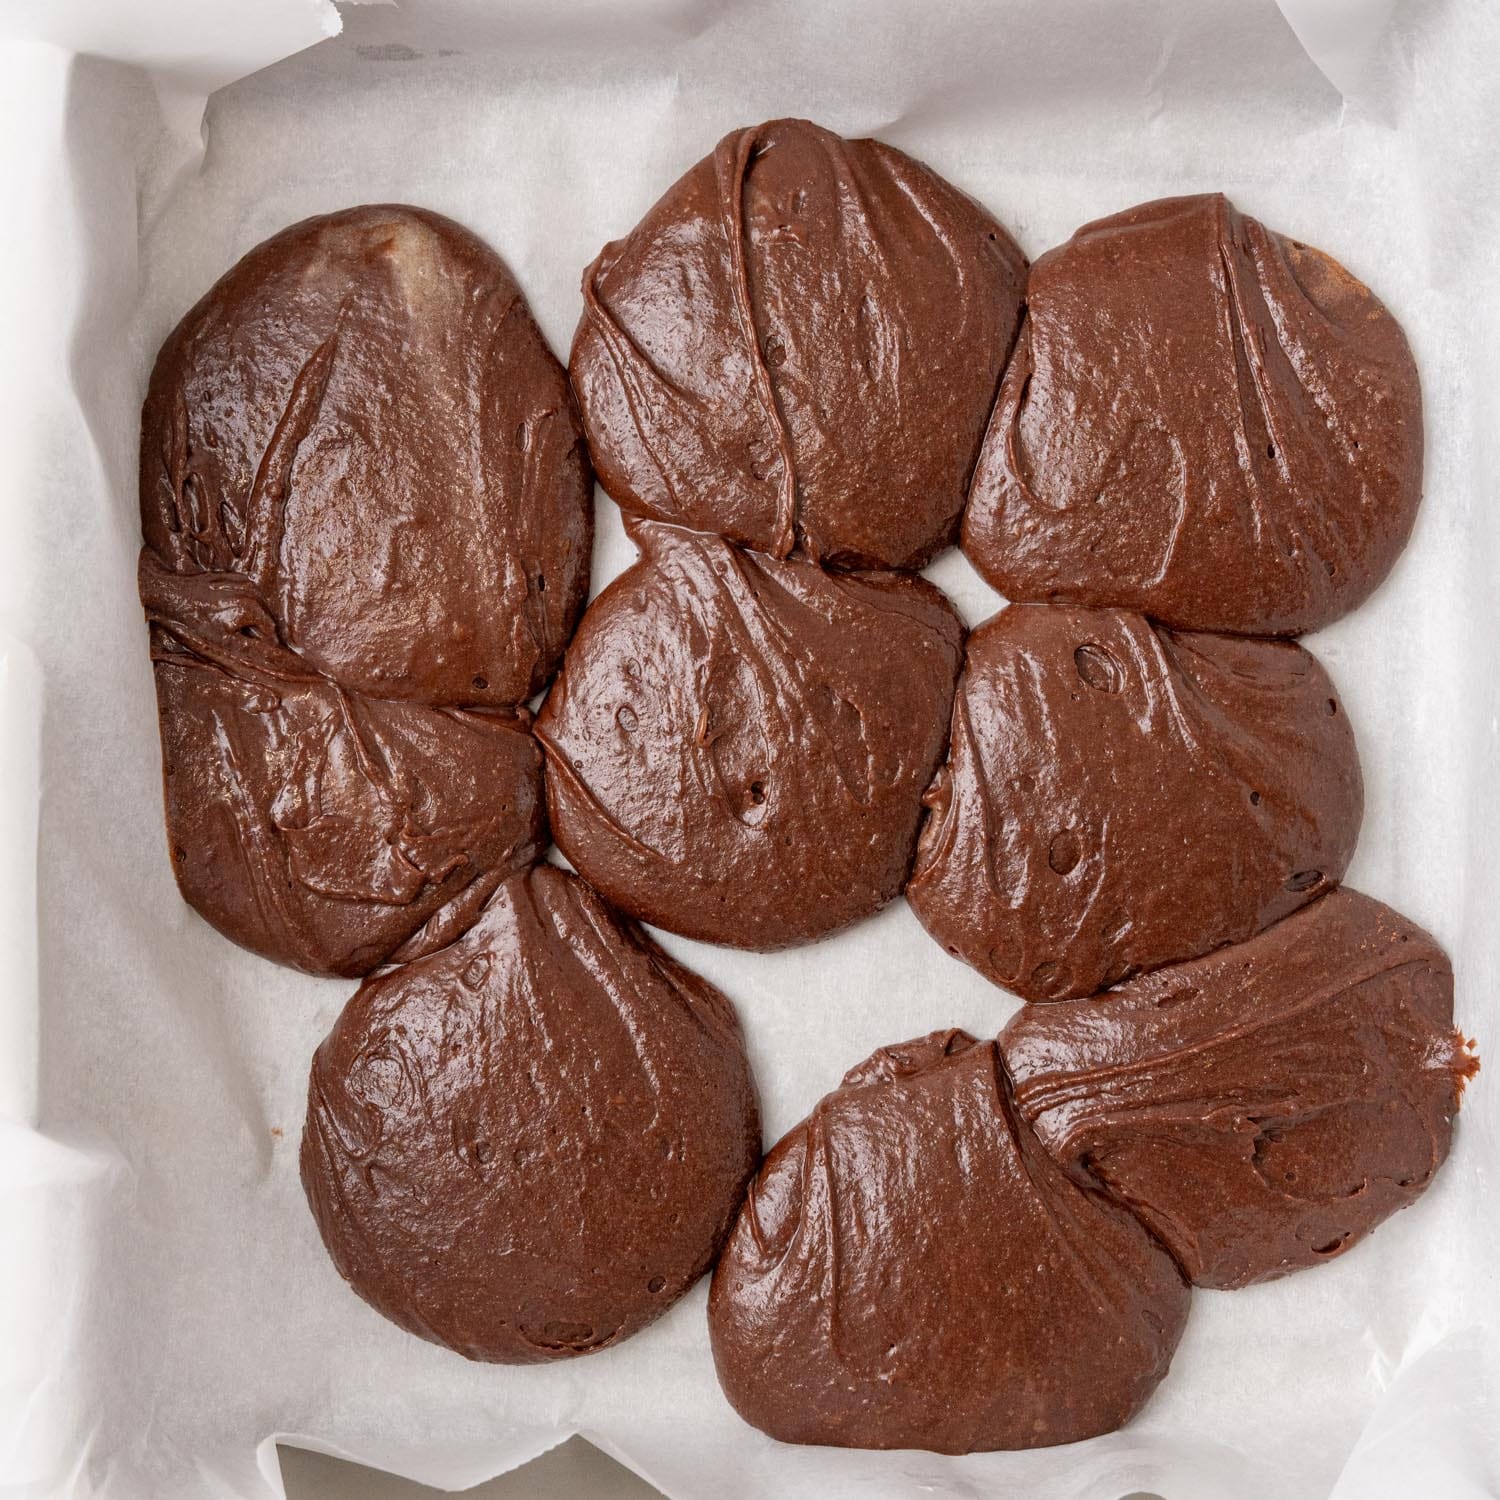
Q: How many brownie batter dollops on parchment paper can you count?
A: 9